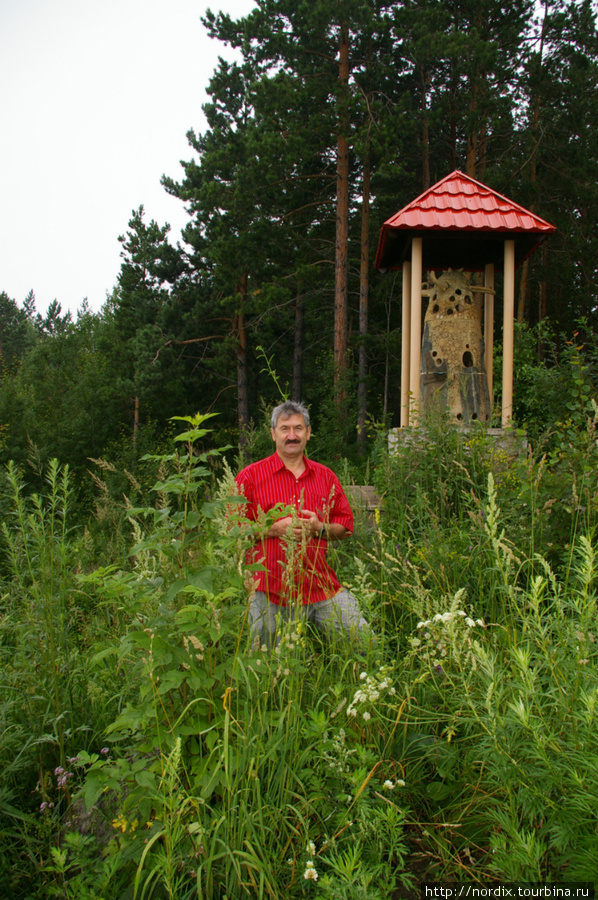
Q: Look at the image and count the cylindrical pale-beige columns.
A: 4